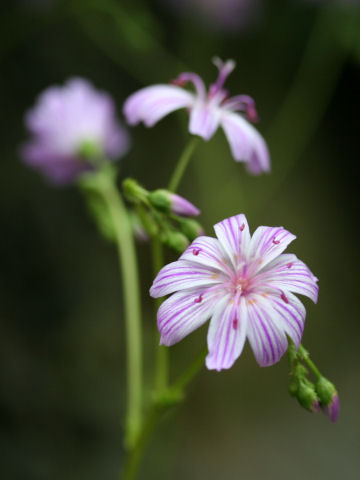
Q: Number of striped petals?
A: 9